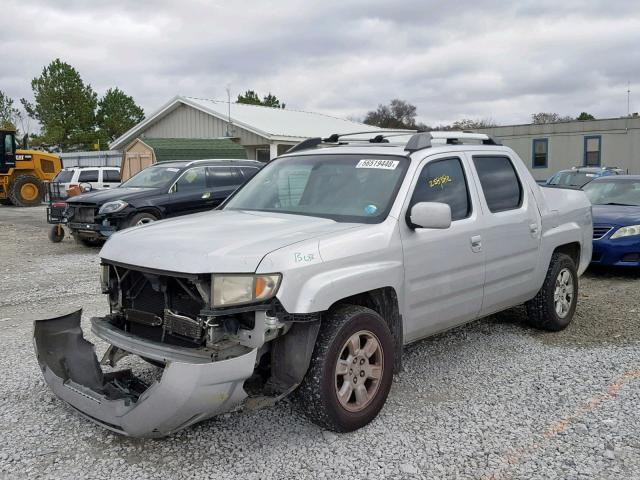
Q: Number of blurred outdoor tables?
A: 0